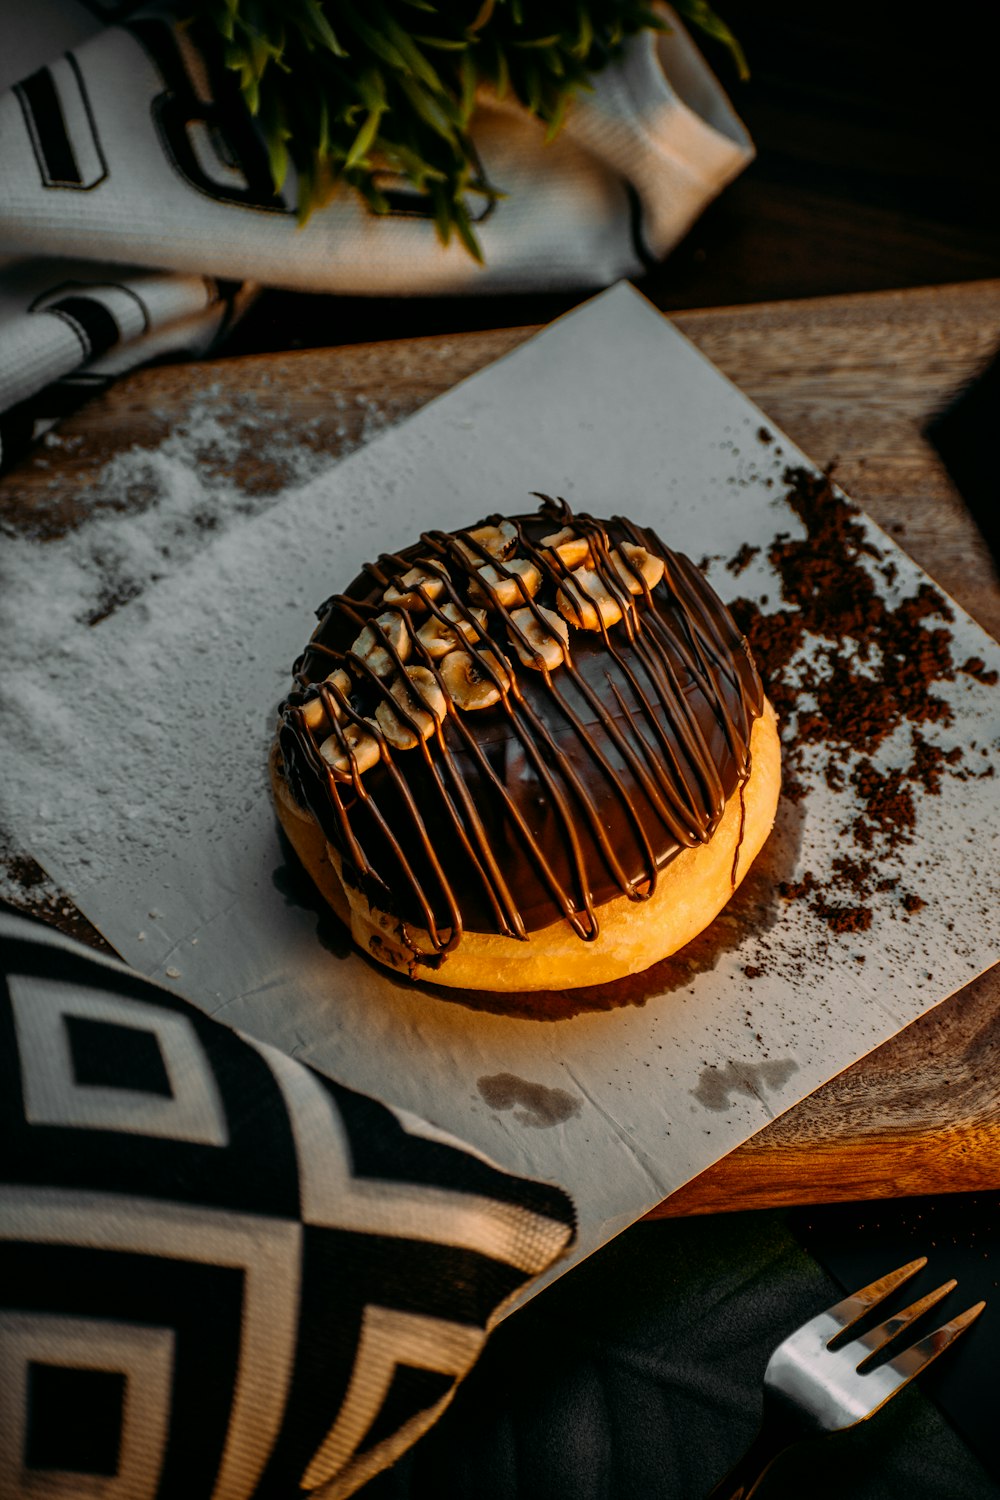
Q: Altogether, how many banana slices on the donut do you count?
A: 13